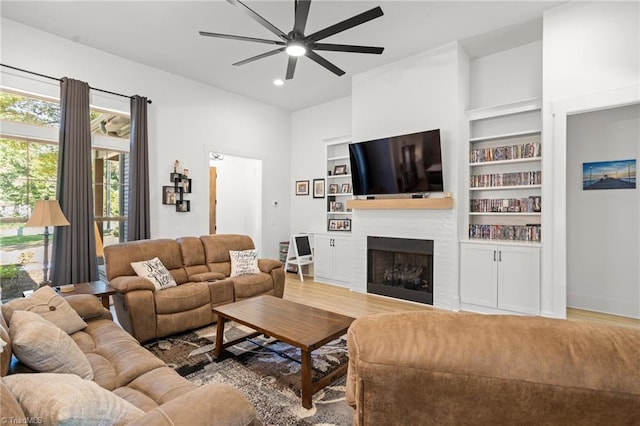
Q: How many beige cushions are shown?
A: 3